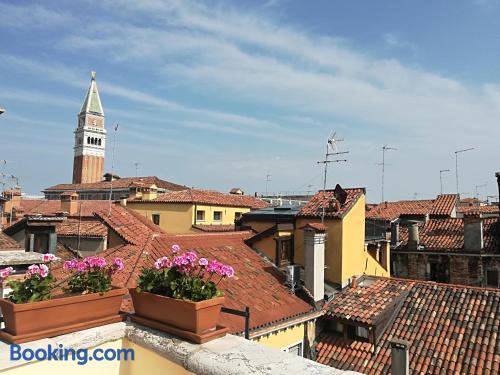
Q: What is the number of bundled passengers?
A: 0